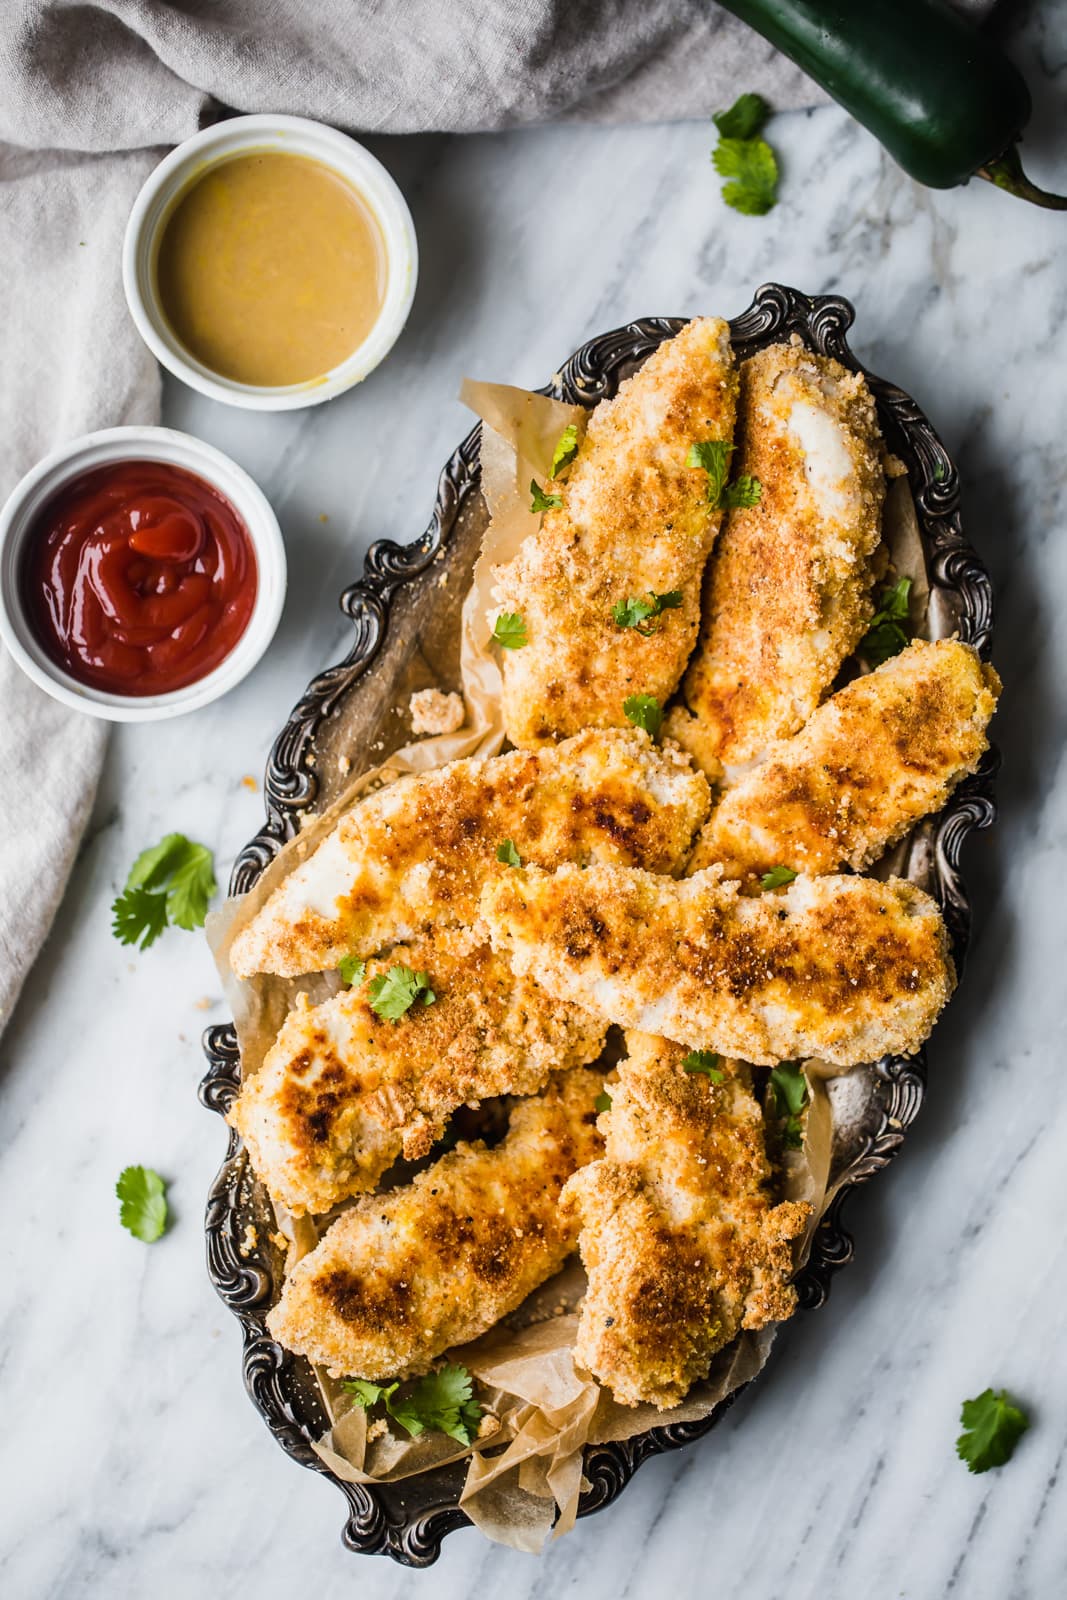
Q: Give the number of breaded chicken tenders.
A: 8